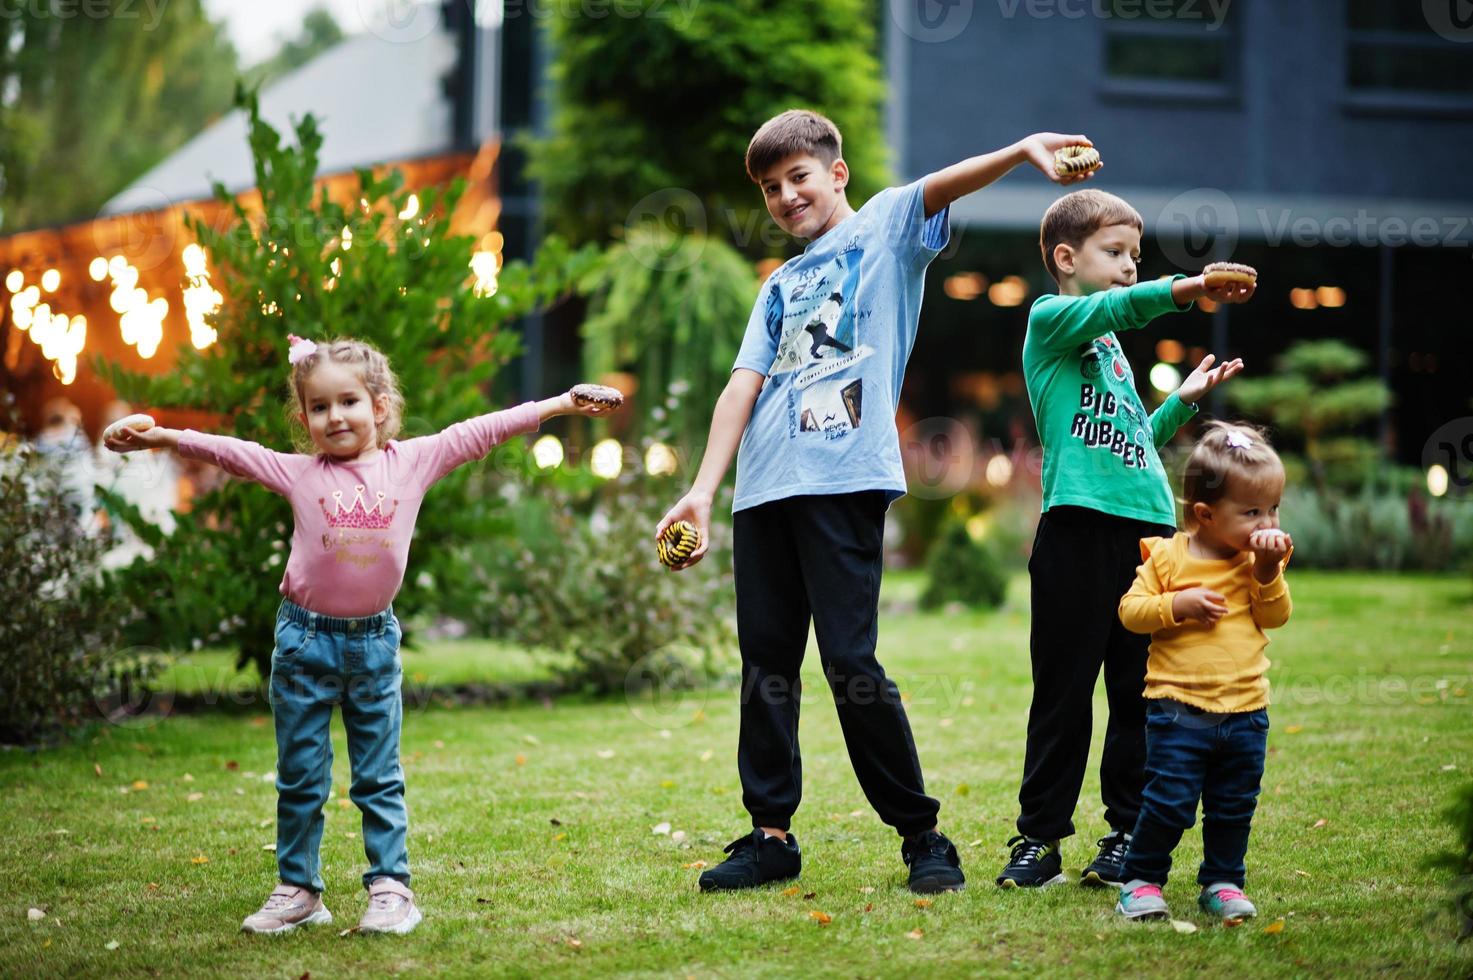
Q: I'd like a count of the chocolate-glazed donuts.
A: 2